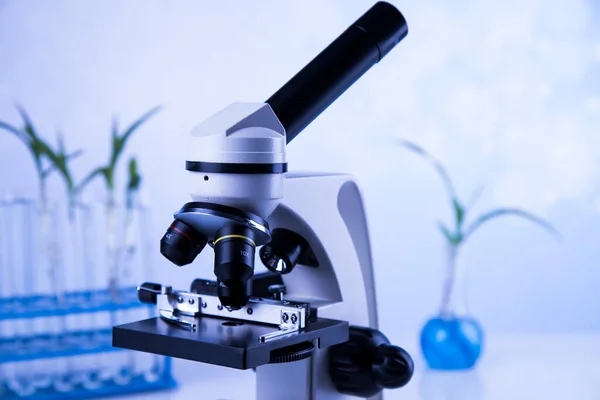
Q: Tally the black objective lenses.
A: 3